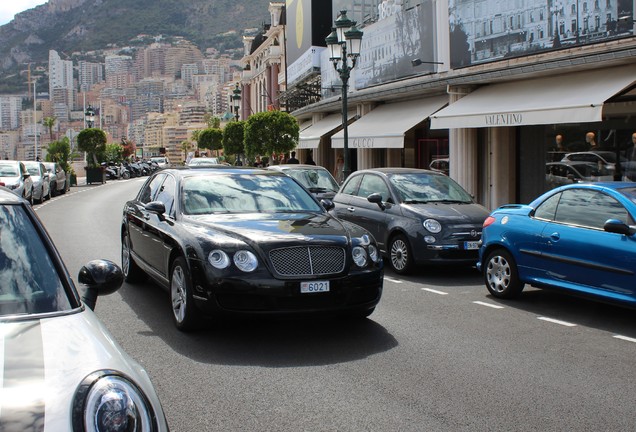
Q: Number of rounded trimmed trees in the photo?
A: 4